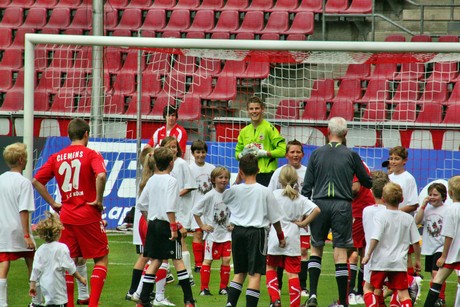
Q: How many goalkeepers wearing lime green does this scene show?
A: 1